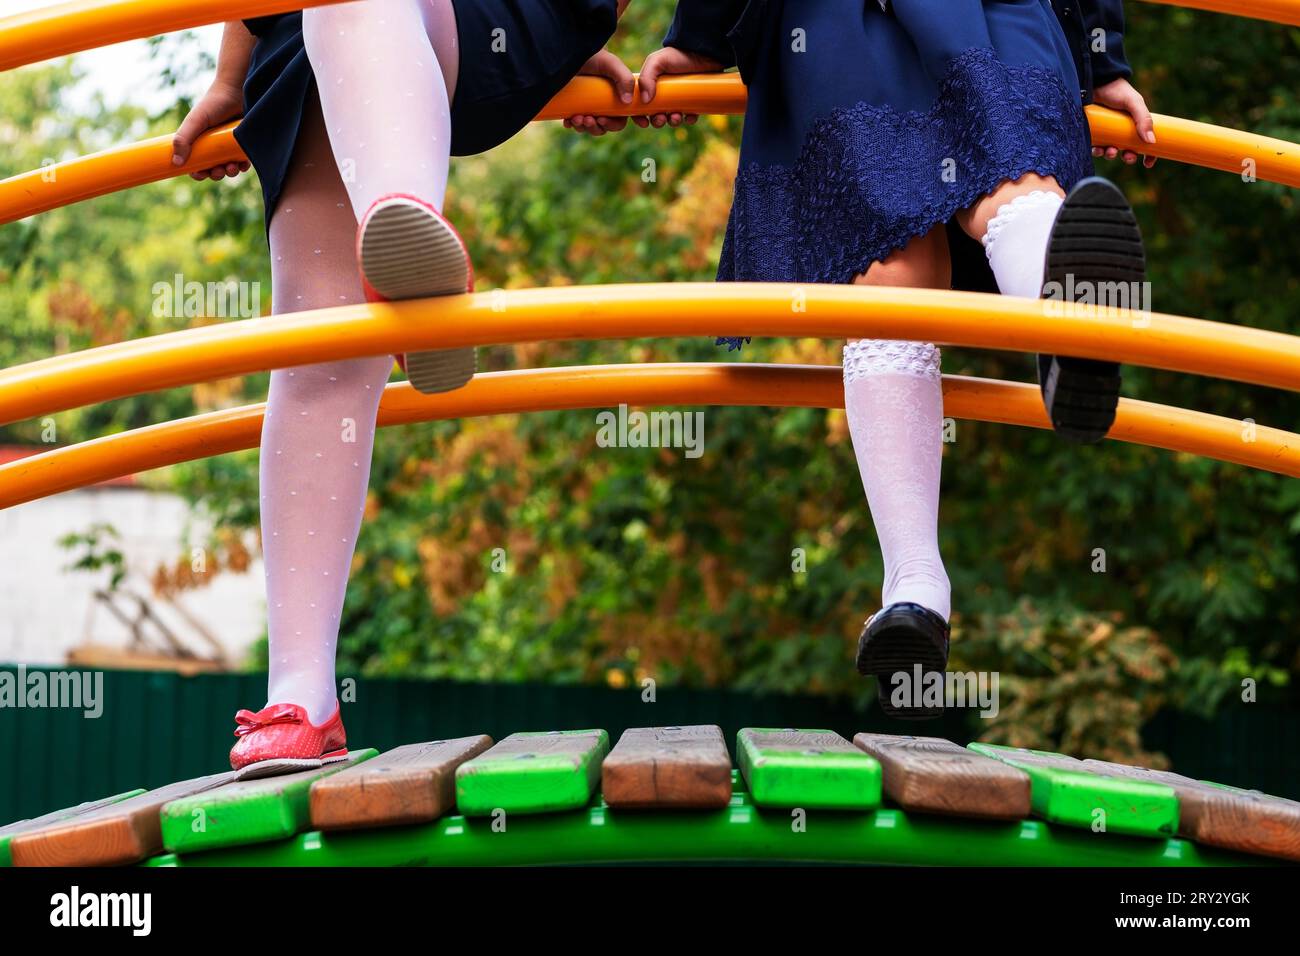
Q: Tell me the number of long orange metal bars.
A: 4